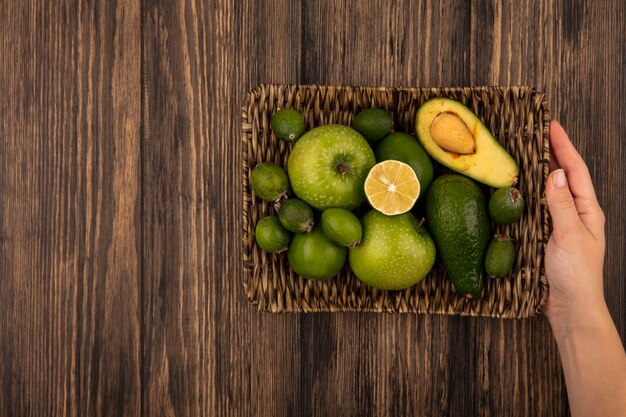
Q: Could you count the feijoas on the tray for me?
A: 8